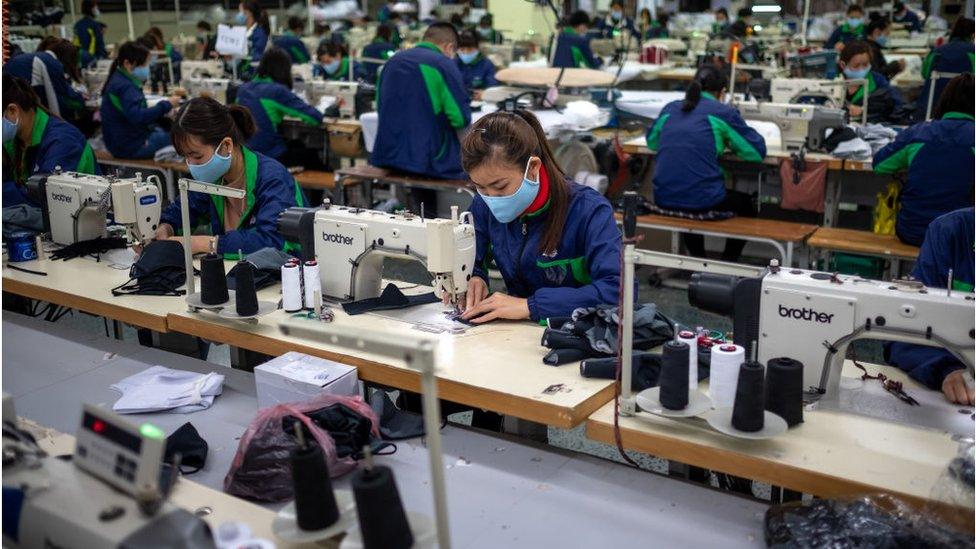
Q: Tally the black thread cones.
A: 7